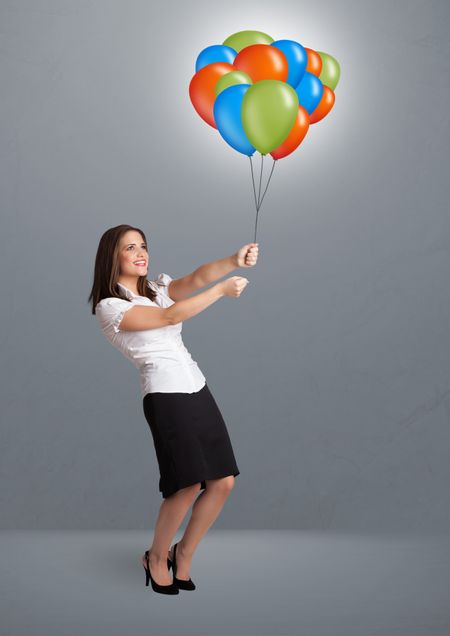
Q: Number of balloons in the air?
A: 13